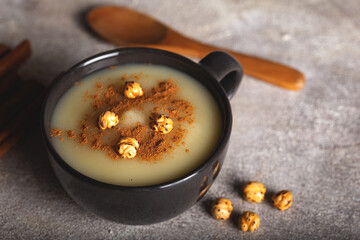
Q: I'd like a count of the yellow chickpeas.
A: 8